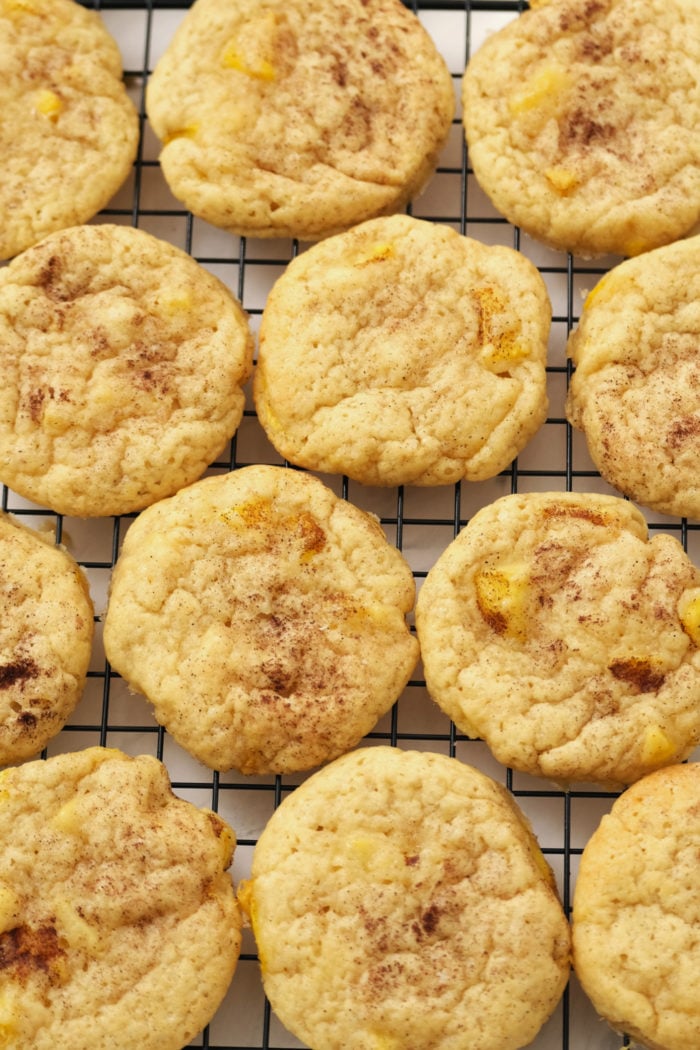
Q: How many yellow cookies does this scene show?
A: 12